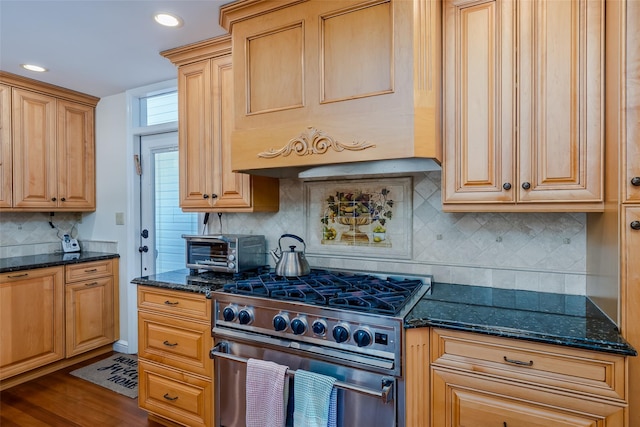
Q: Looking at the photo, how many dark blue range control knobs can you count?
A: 7